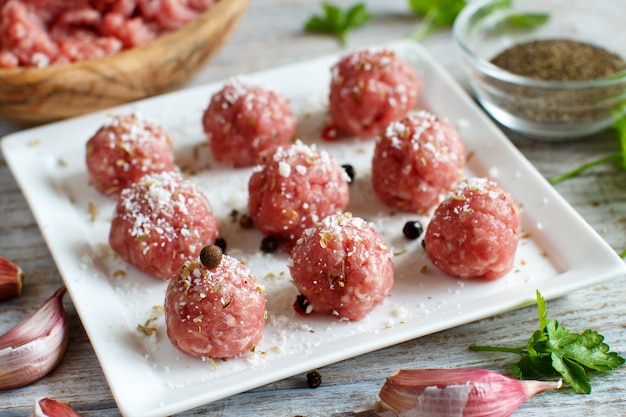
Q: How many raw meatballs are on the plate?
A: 9